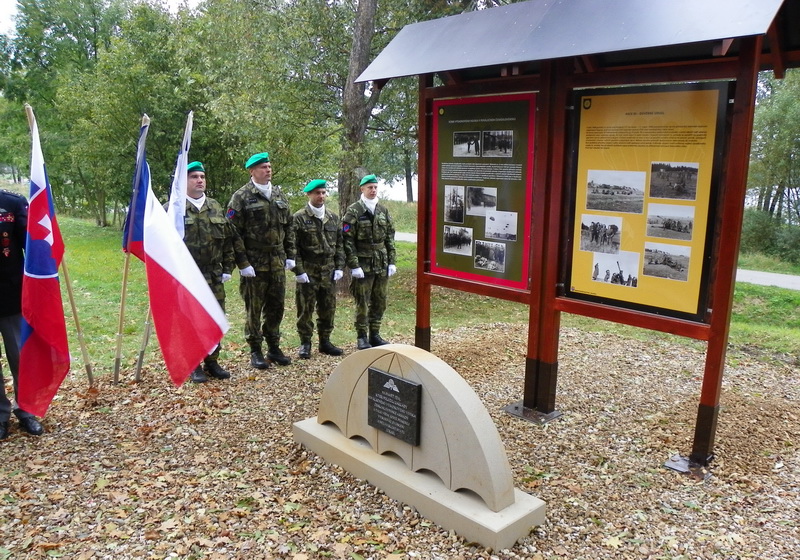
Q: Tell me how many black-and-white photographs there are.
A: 13